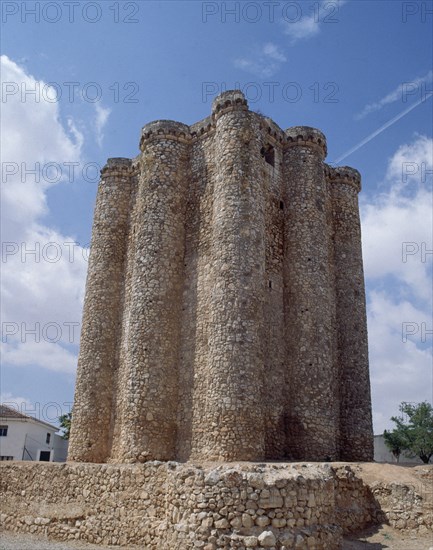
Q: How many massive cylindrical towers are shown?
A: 5